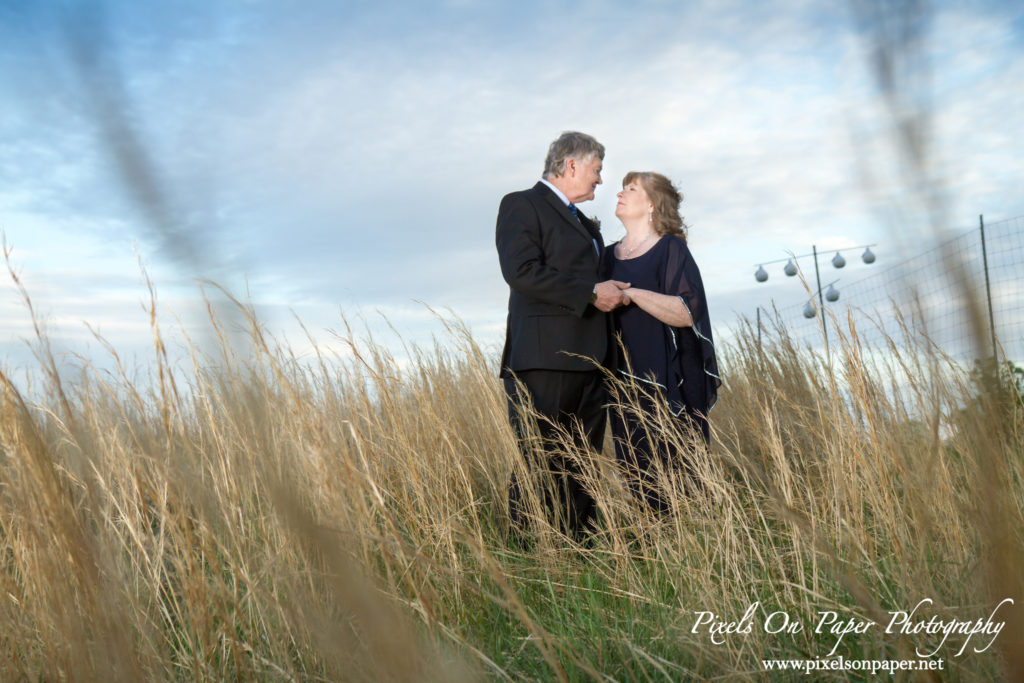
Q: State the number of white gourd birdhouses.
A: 6